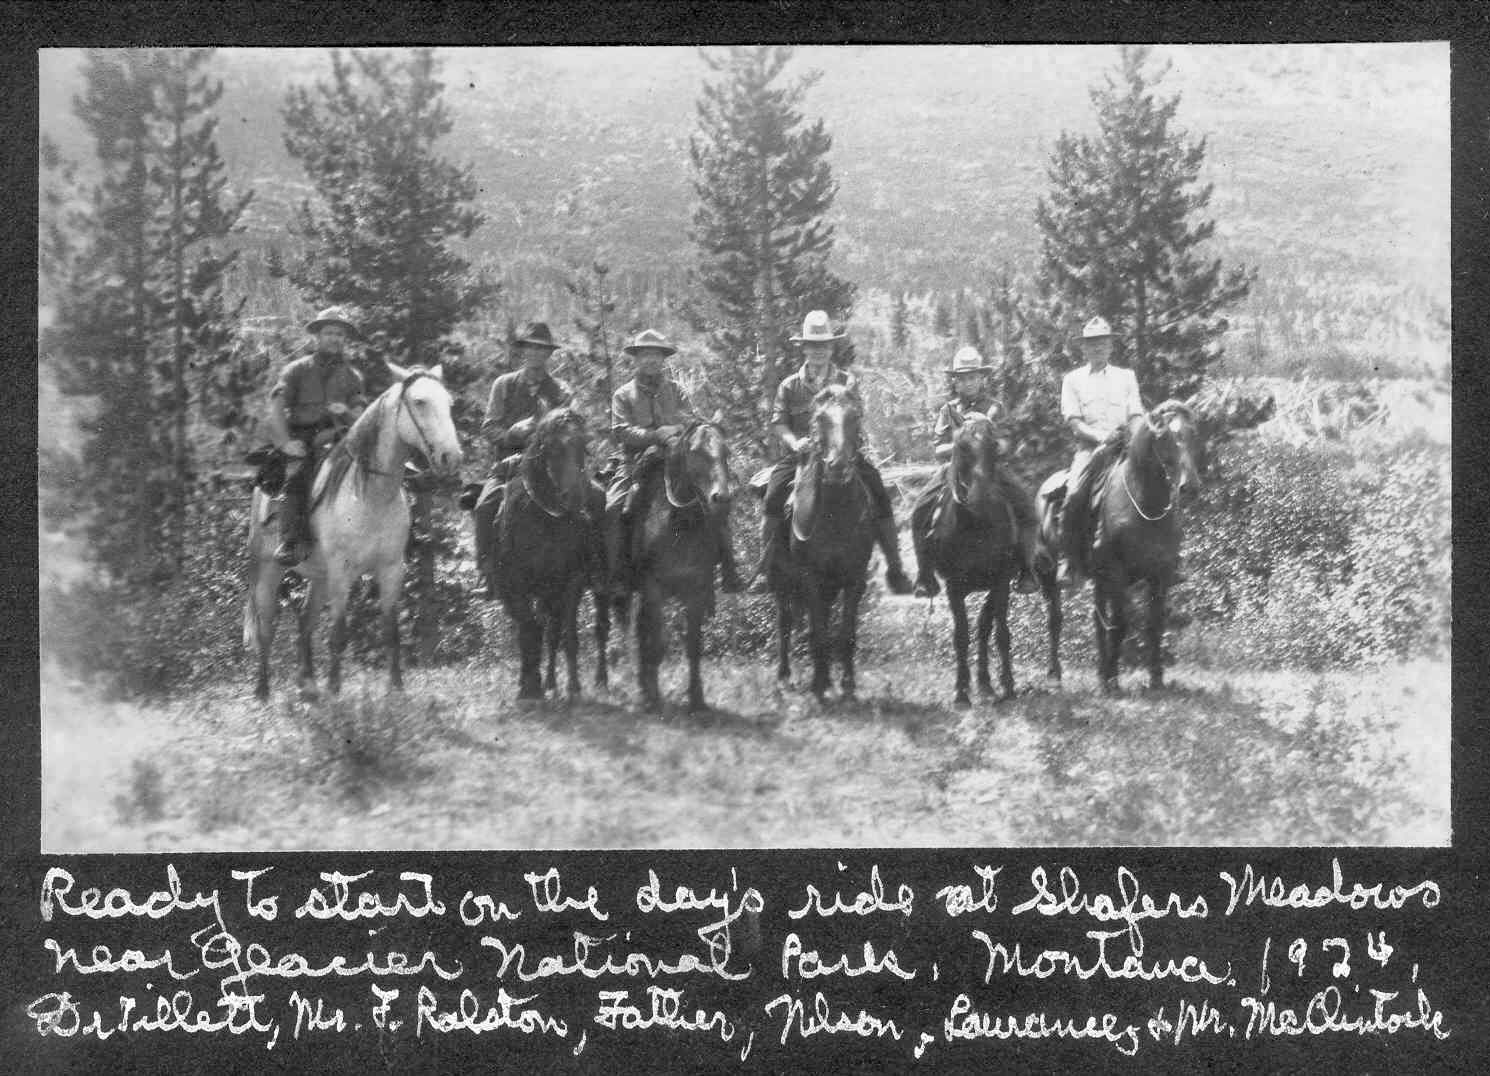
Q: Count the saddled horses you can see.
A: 6